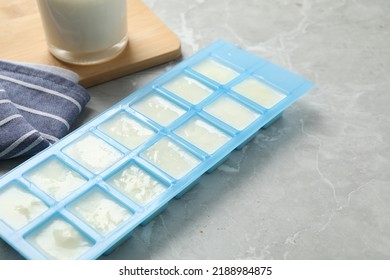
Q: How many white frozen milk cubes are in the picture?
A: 14